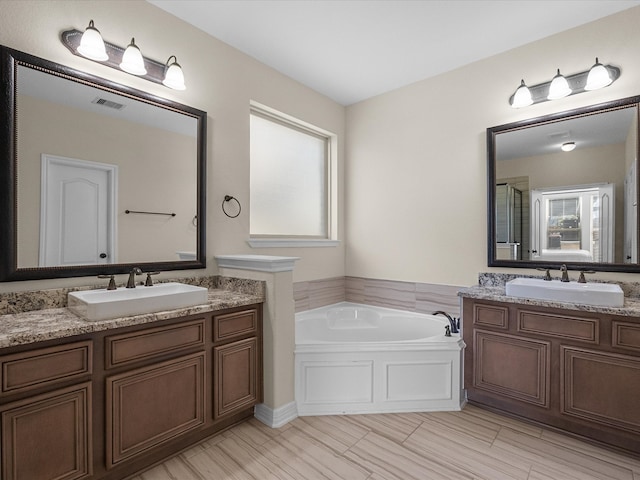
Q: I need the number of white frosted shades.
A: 6